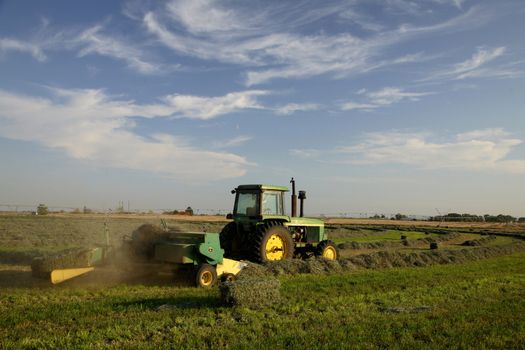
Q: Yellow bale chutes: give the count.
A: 1